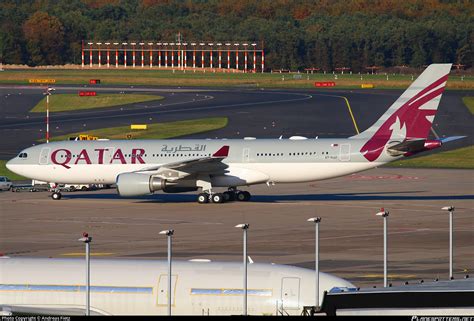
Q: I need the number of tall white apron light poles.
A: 6